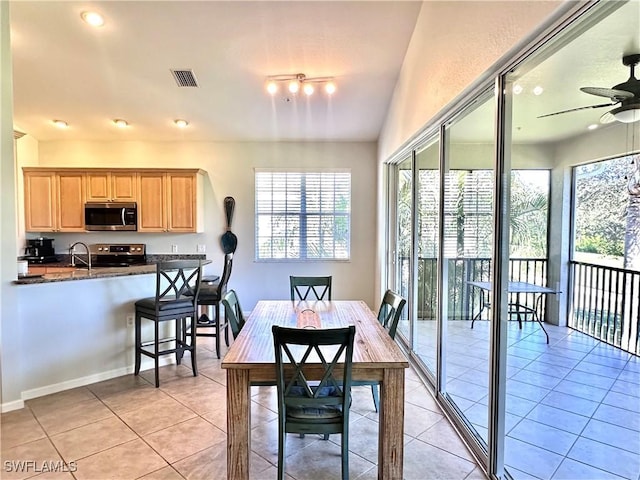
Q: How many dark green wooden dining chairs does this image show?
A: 4